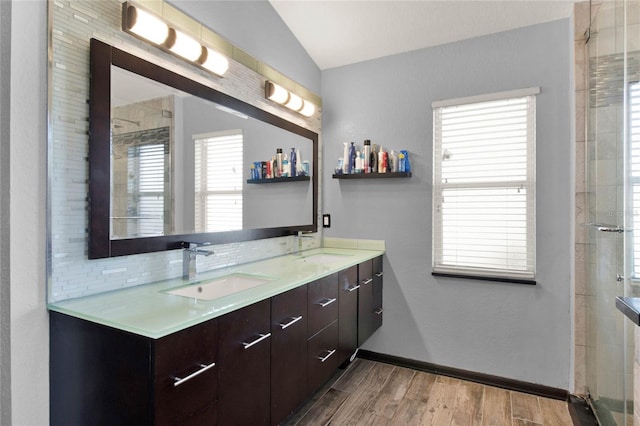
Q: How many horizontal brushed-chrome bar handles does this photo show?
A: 9